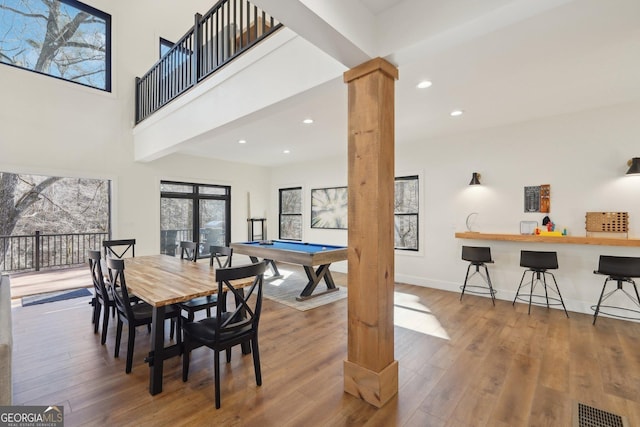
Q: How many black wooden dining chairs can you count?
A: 6